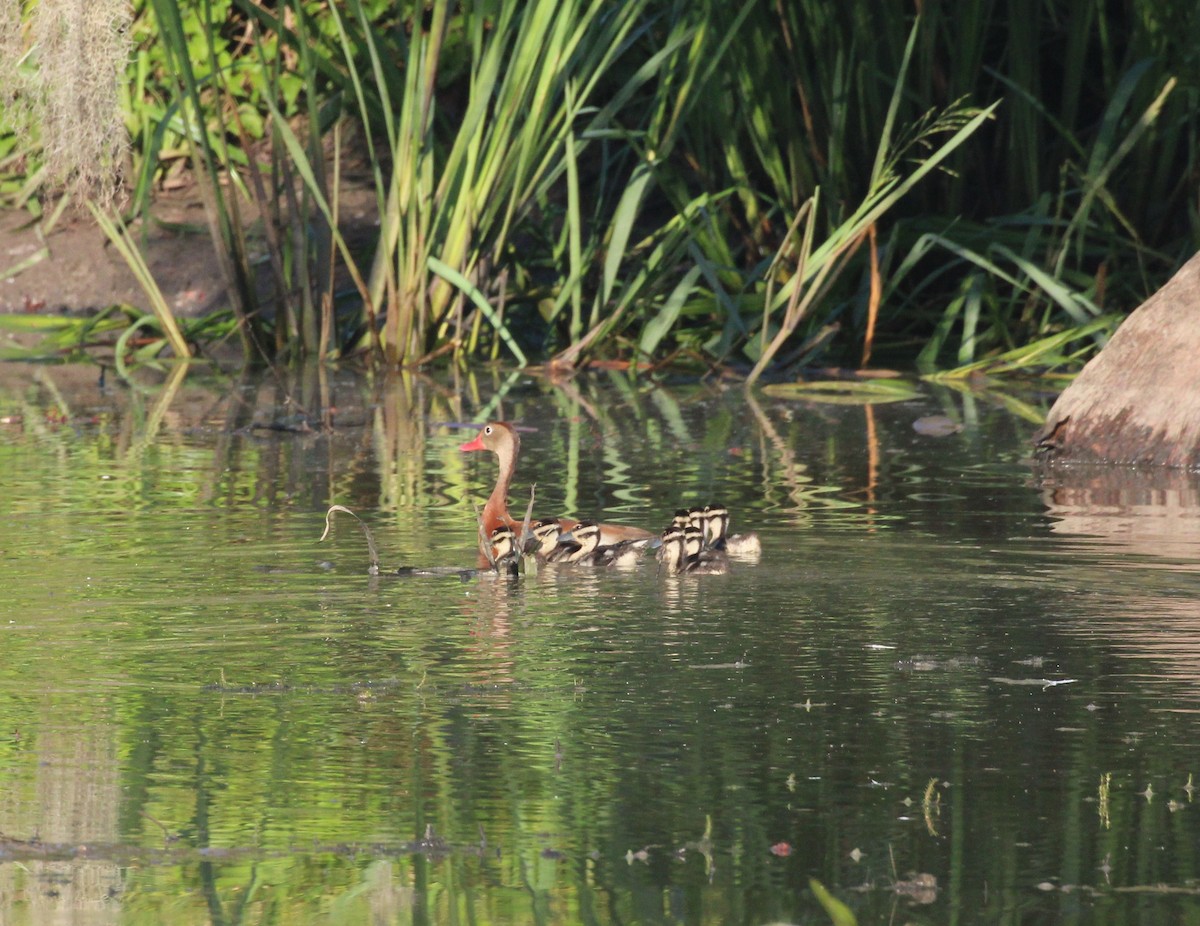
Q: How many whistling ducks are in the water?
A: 9